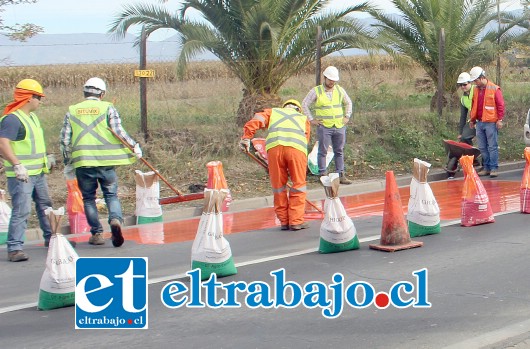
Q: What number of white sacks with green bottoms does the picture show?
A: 7